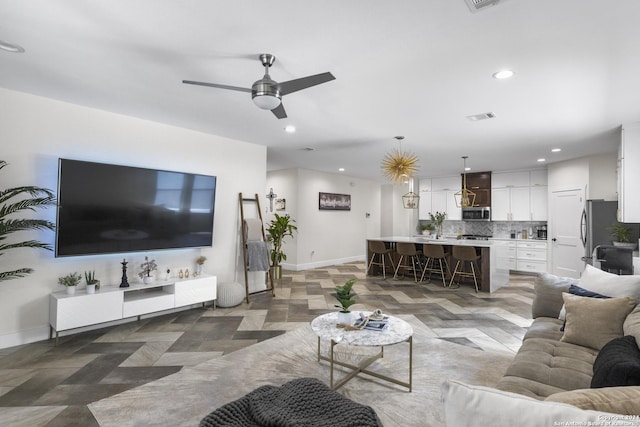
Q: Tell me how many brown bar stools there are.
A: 4